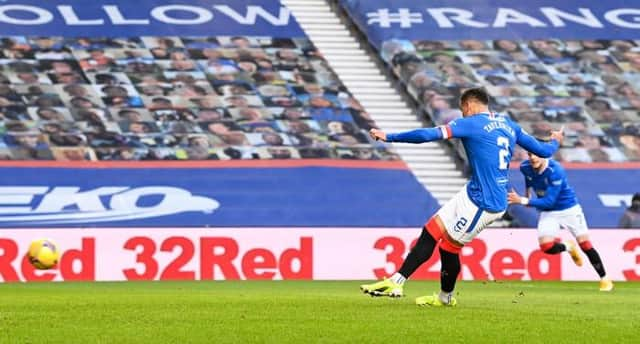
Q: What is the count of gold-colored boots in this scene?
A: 2